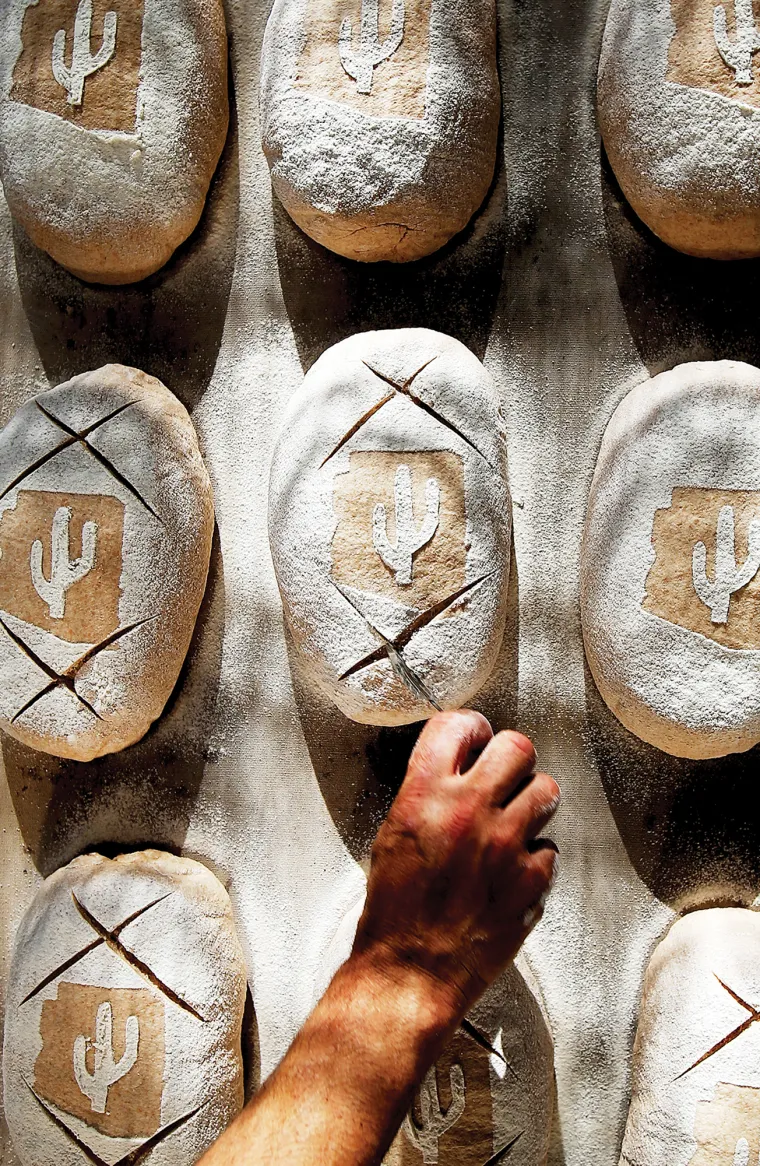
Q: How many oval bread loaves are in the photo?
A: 9